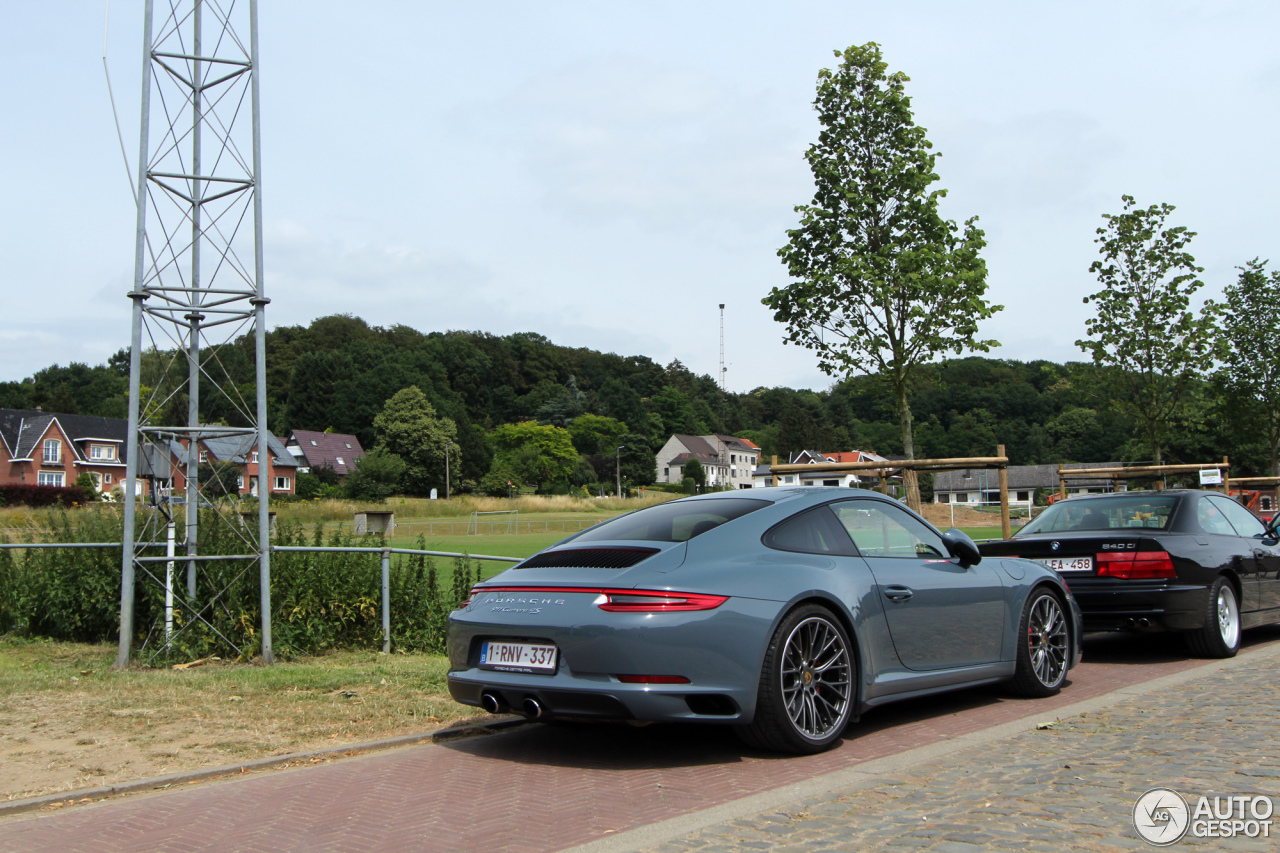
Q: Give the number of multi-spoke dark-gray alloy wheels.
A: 2